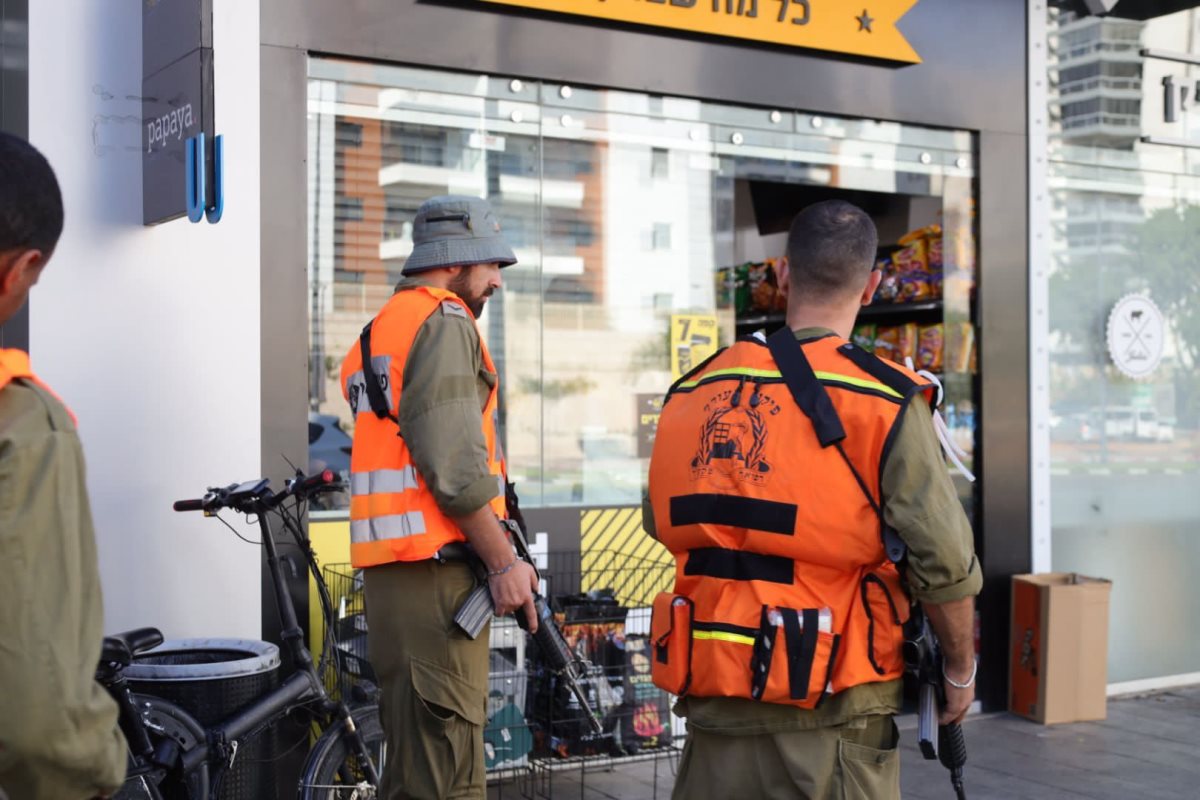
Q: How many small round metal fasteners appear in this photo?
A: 10